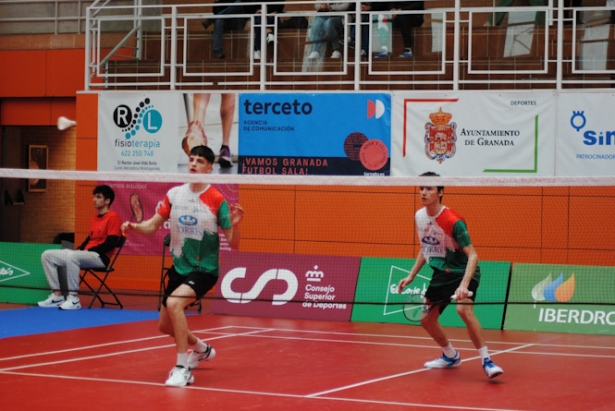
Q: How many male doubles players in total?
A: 2